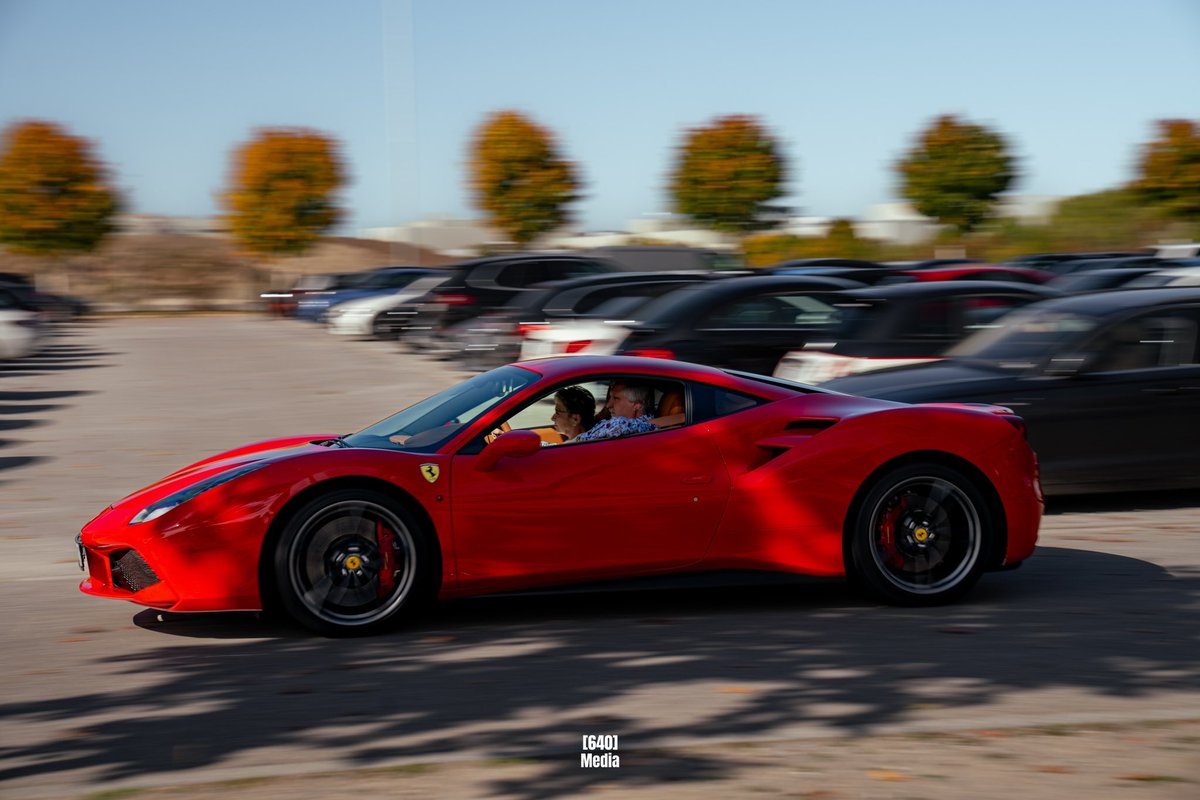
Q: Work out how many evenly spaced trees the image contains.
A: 6